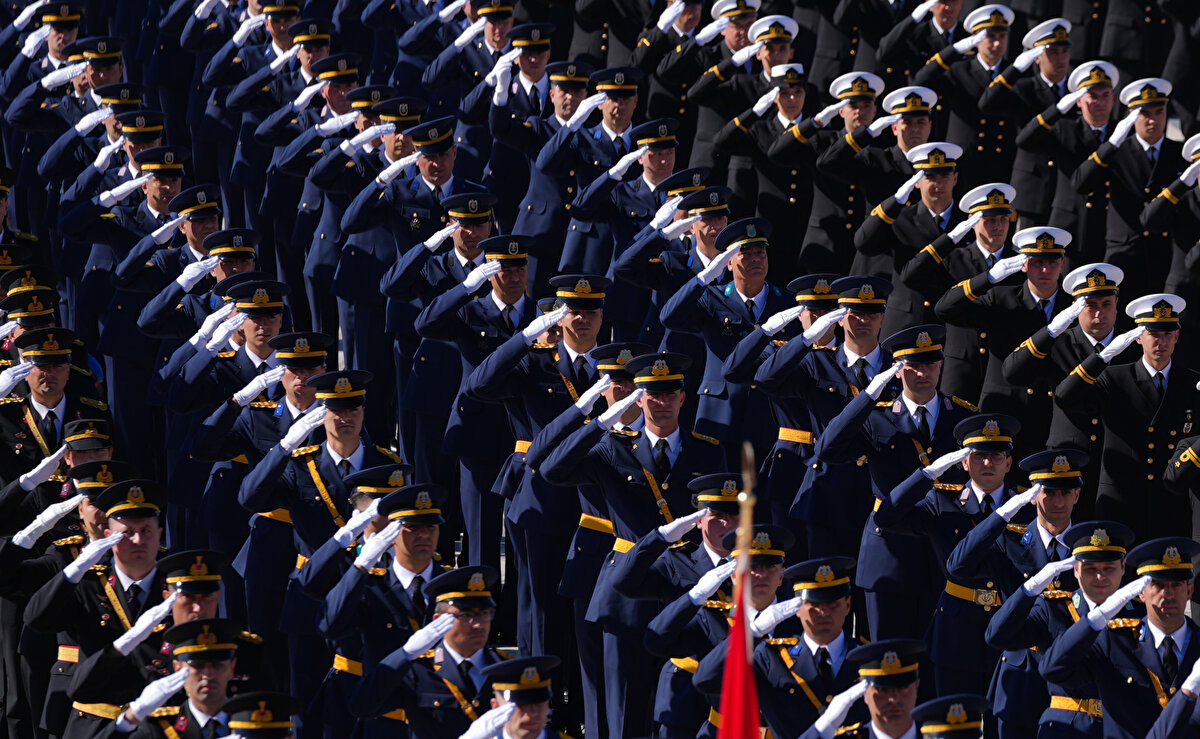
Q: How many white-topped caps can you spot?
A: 15